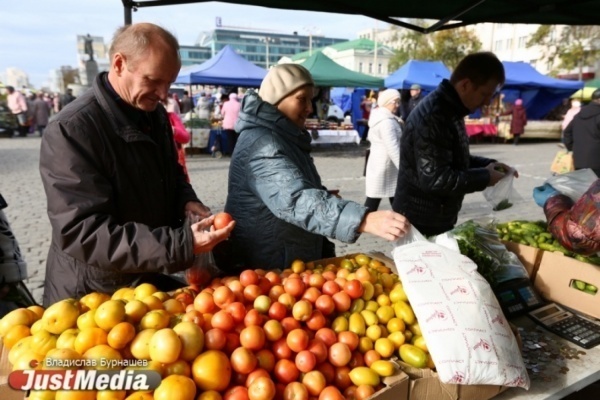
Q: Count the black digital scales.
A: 1